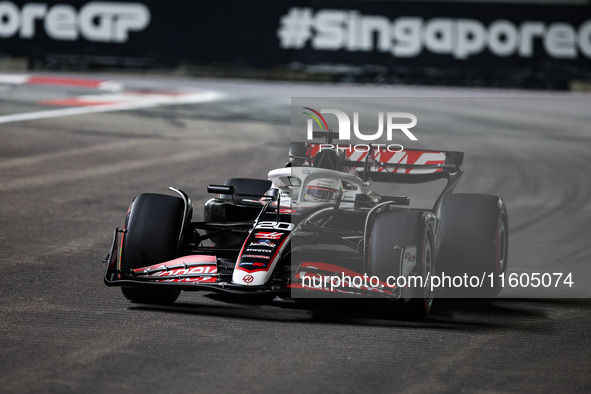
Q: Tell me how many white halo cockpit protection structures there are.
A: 1